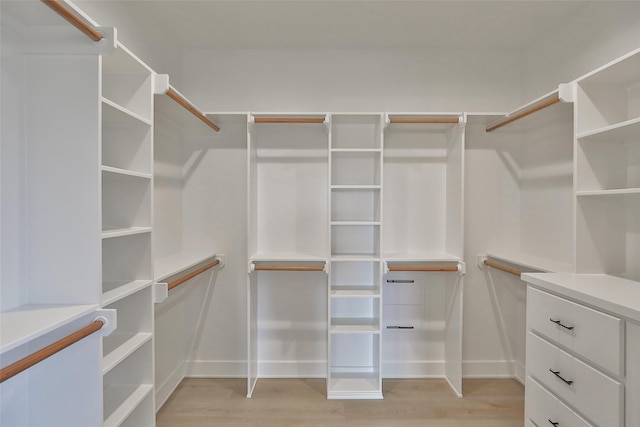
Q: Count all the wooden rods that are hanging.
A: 10